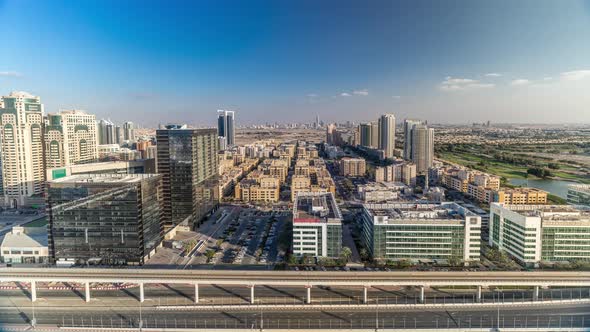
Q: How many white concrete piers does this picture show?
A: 10